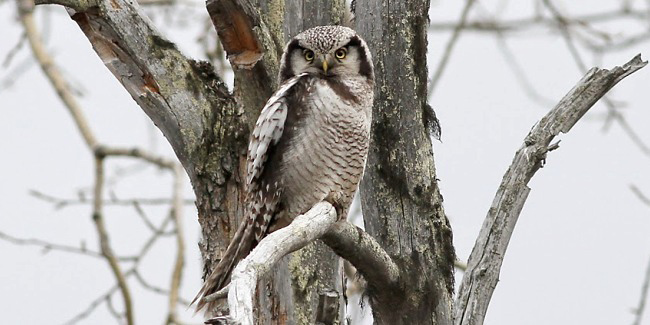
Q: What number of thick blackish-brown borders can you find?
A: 2